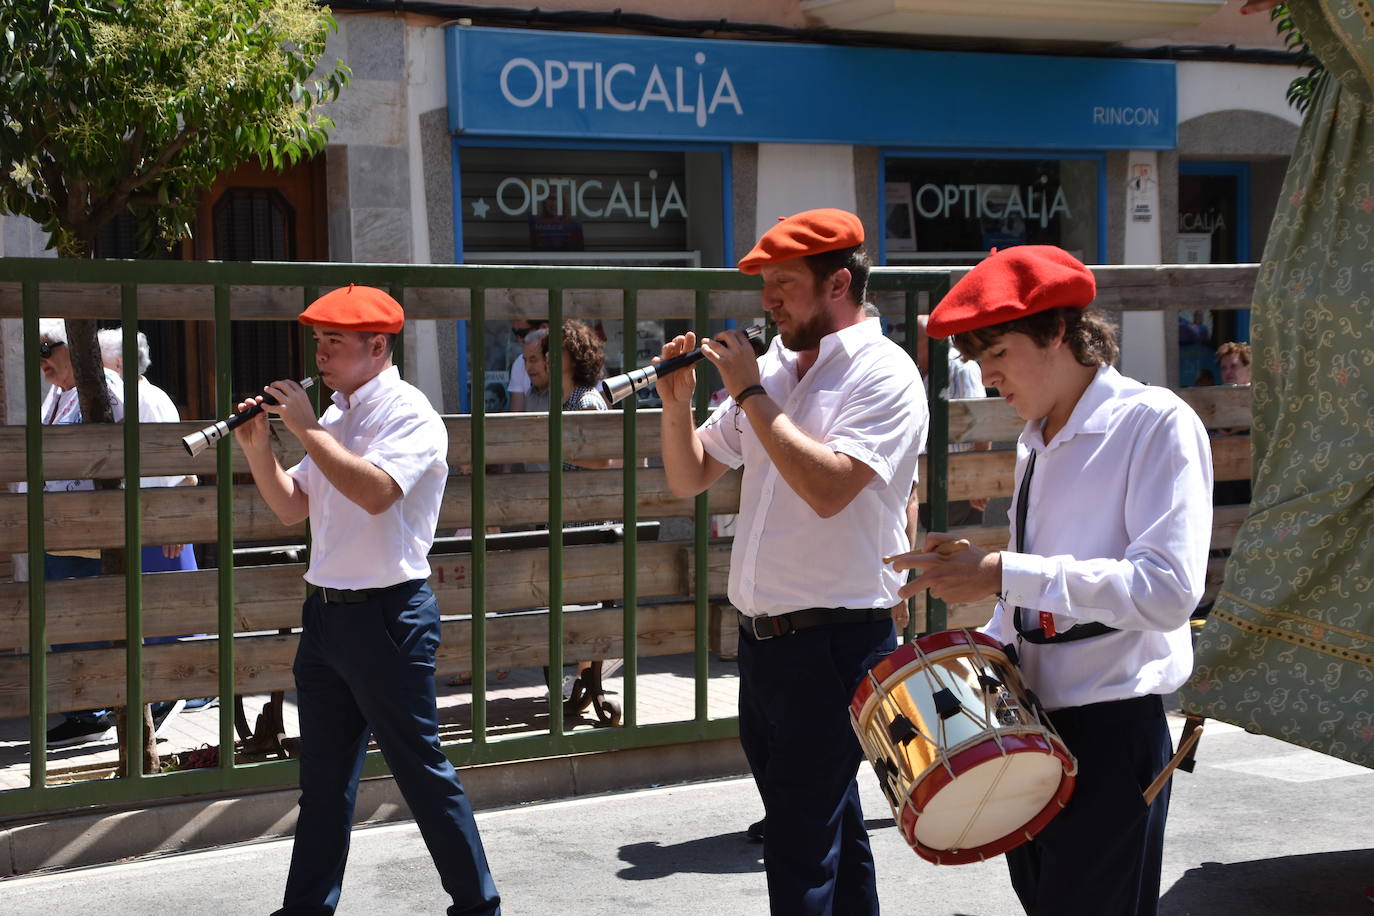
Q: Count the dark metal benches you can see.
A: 1